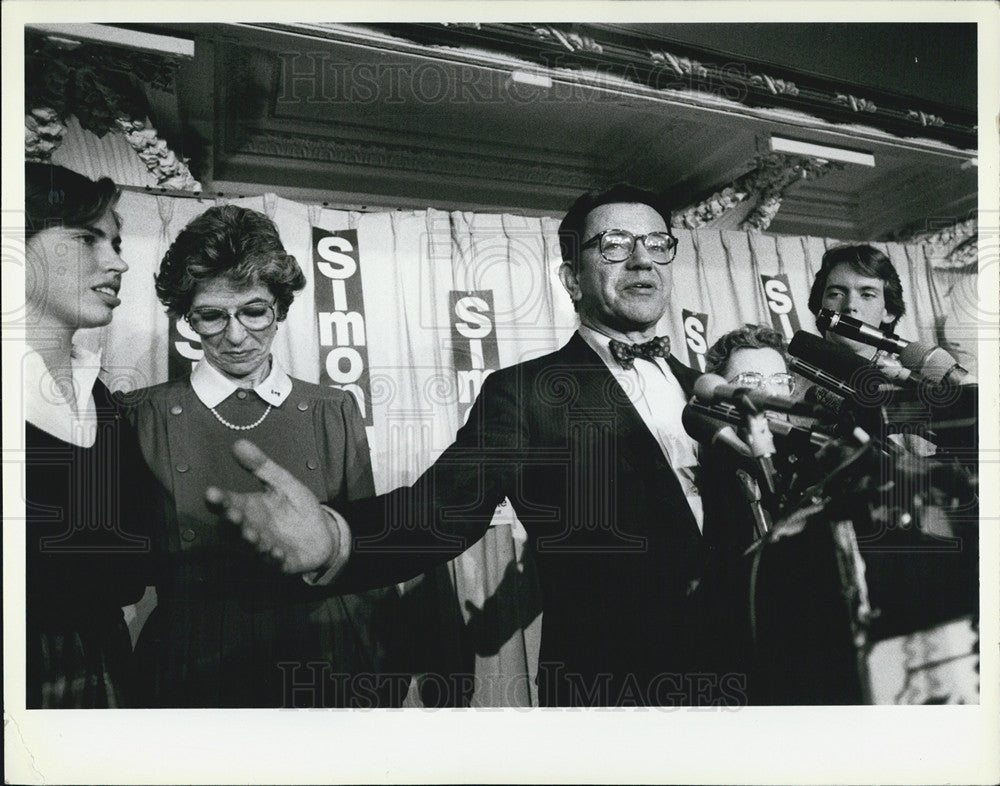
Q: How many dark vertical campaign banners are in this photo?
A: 5